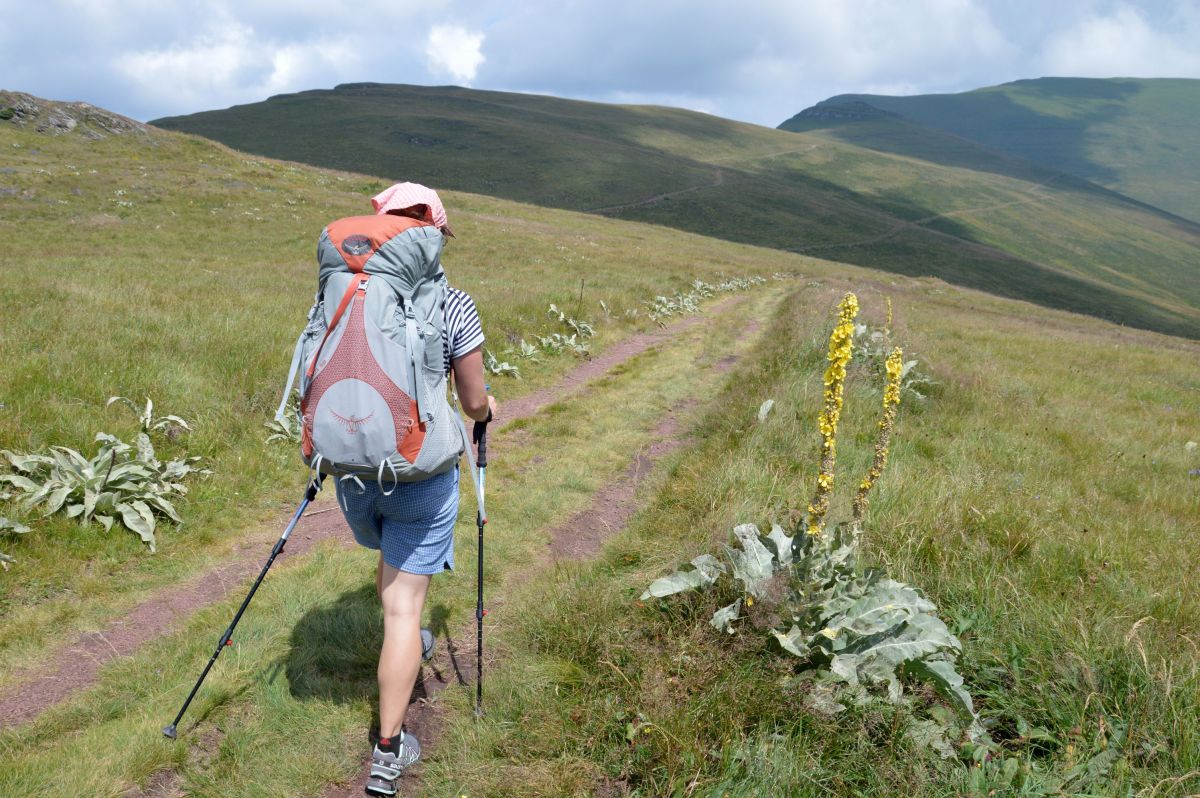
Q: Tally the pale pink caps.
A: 1